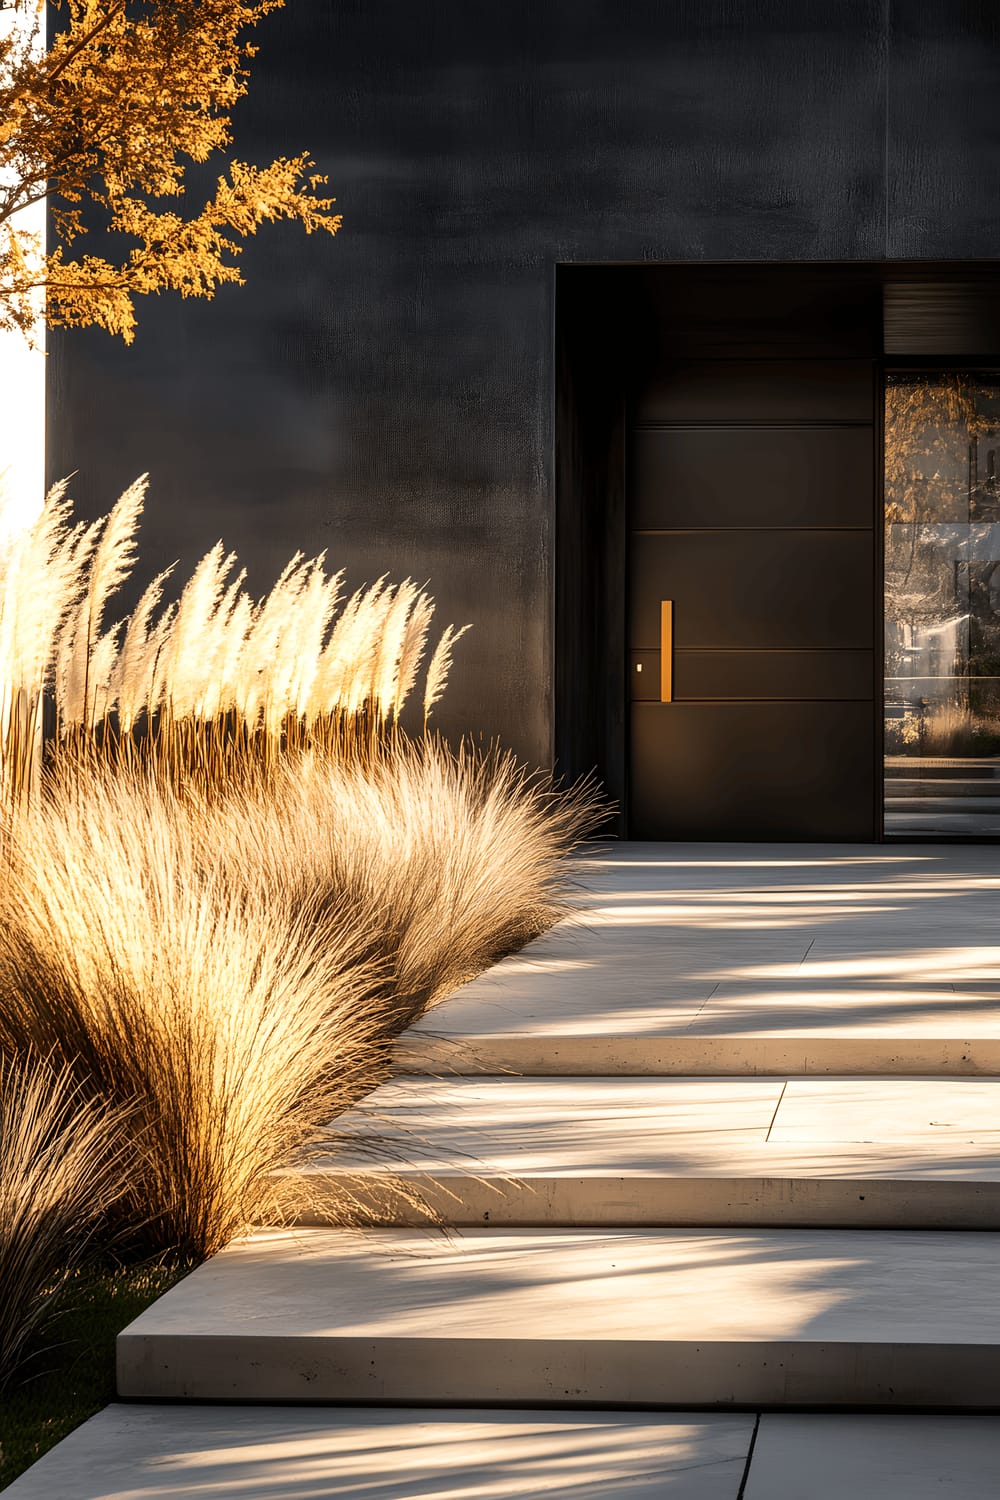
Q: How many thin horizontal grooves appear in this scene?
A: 4